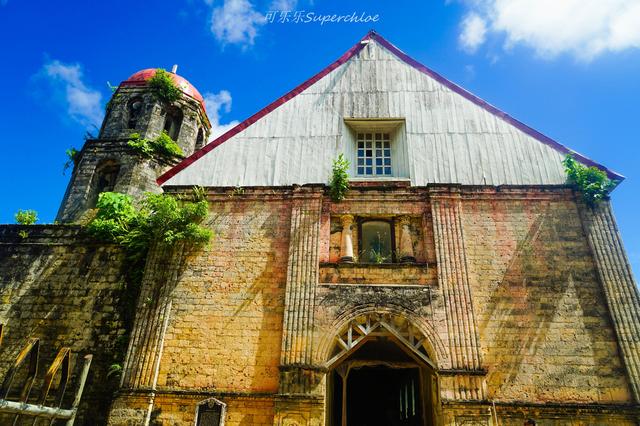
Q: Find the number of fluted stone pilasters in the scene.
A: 4